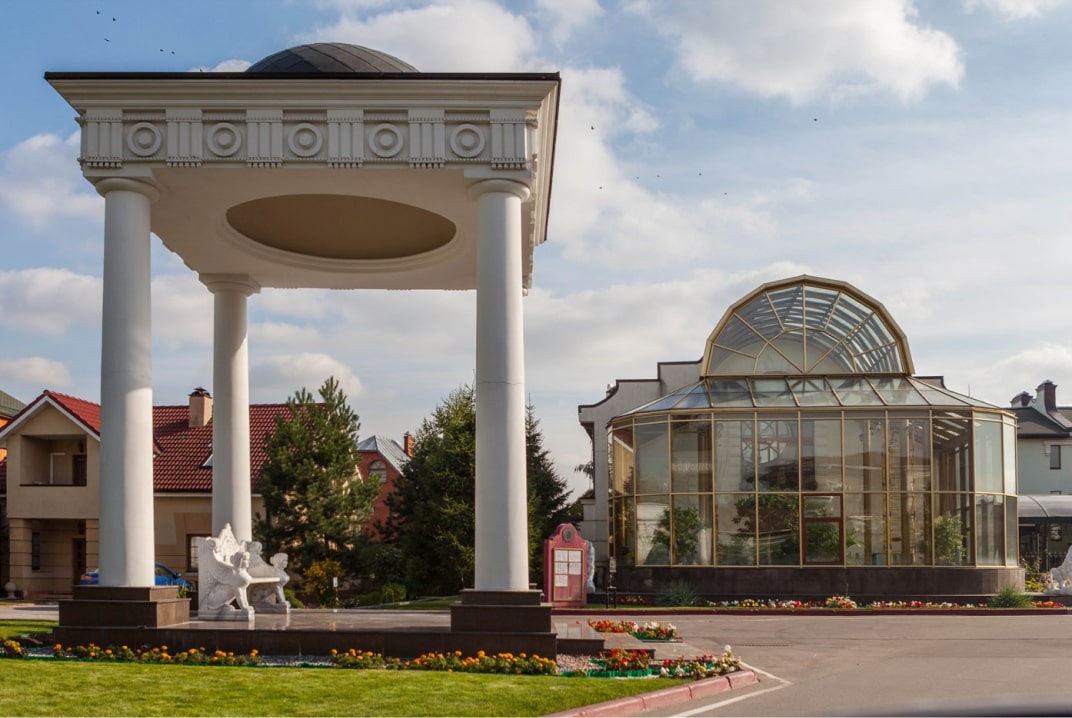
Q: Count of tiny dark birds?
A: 12